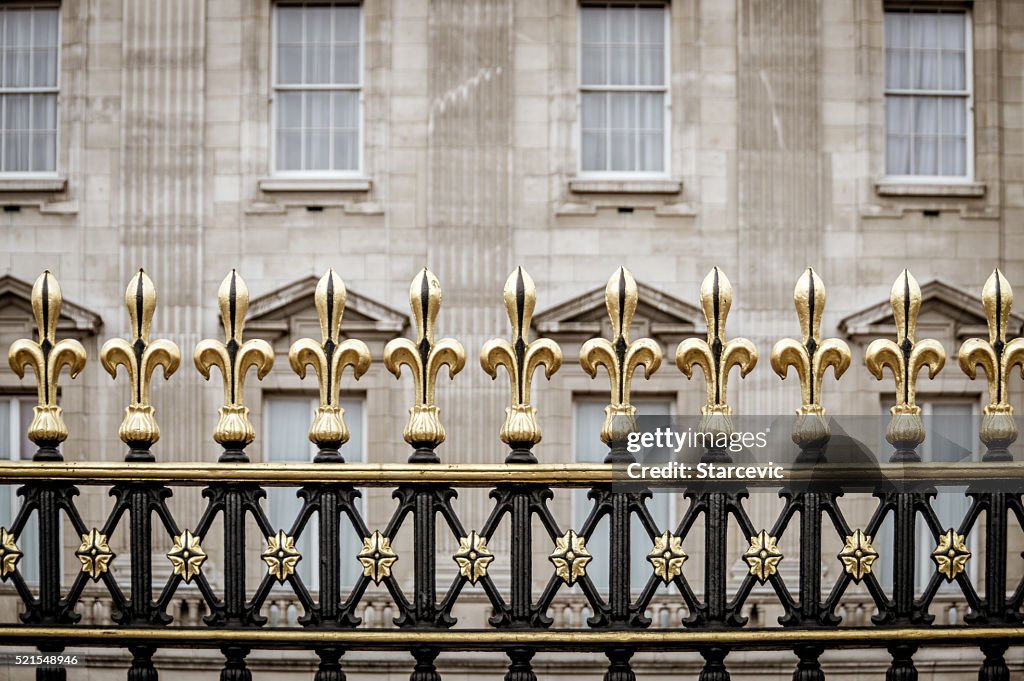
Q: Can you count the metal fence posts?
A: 11